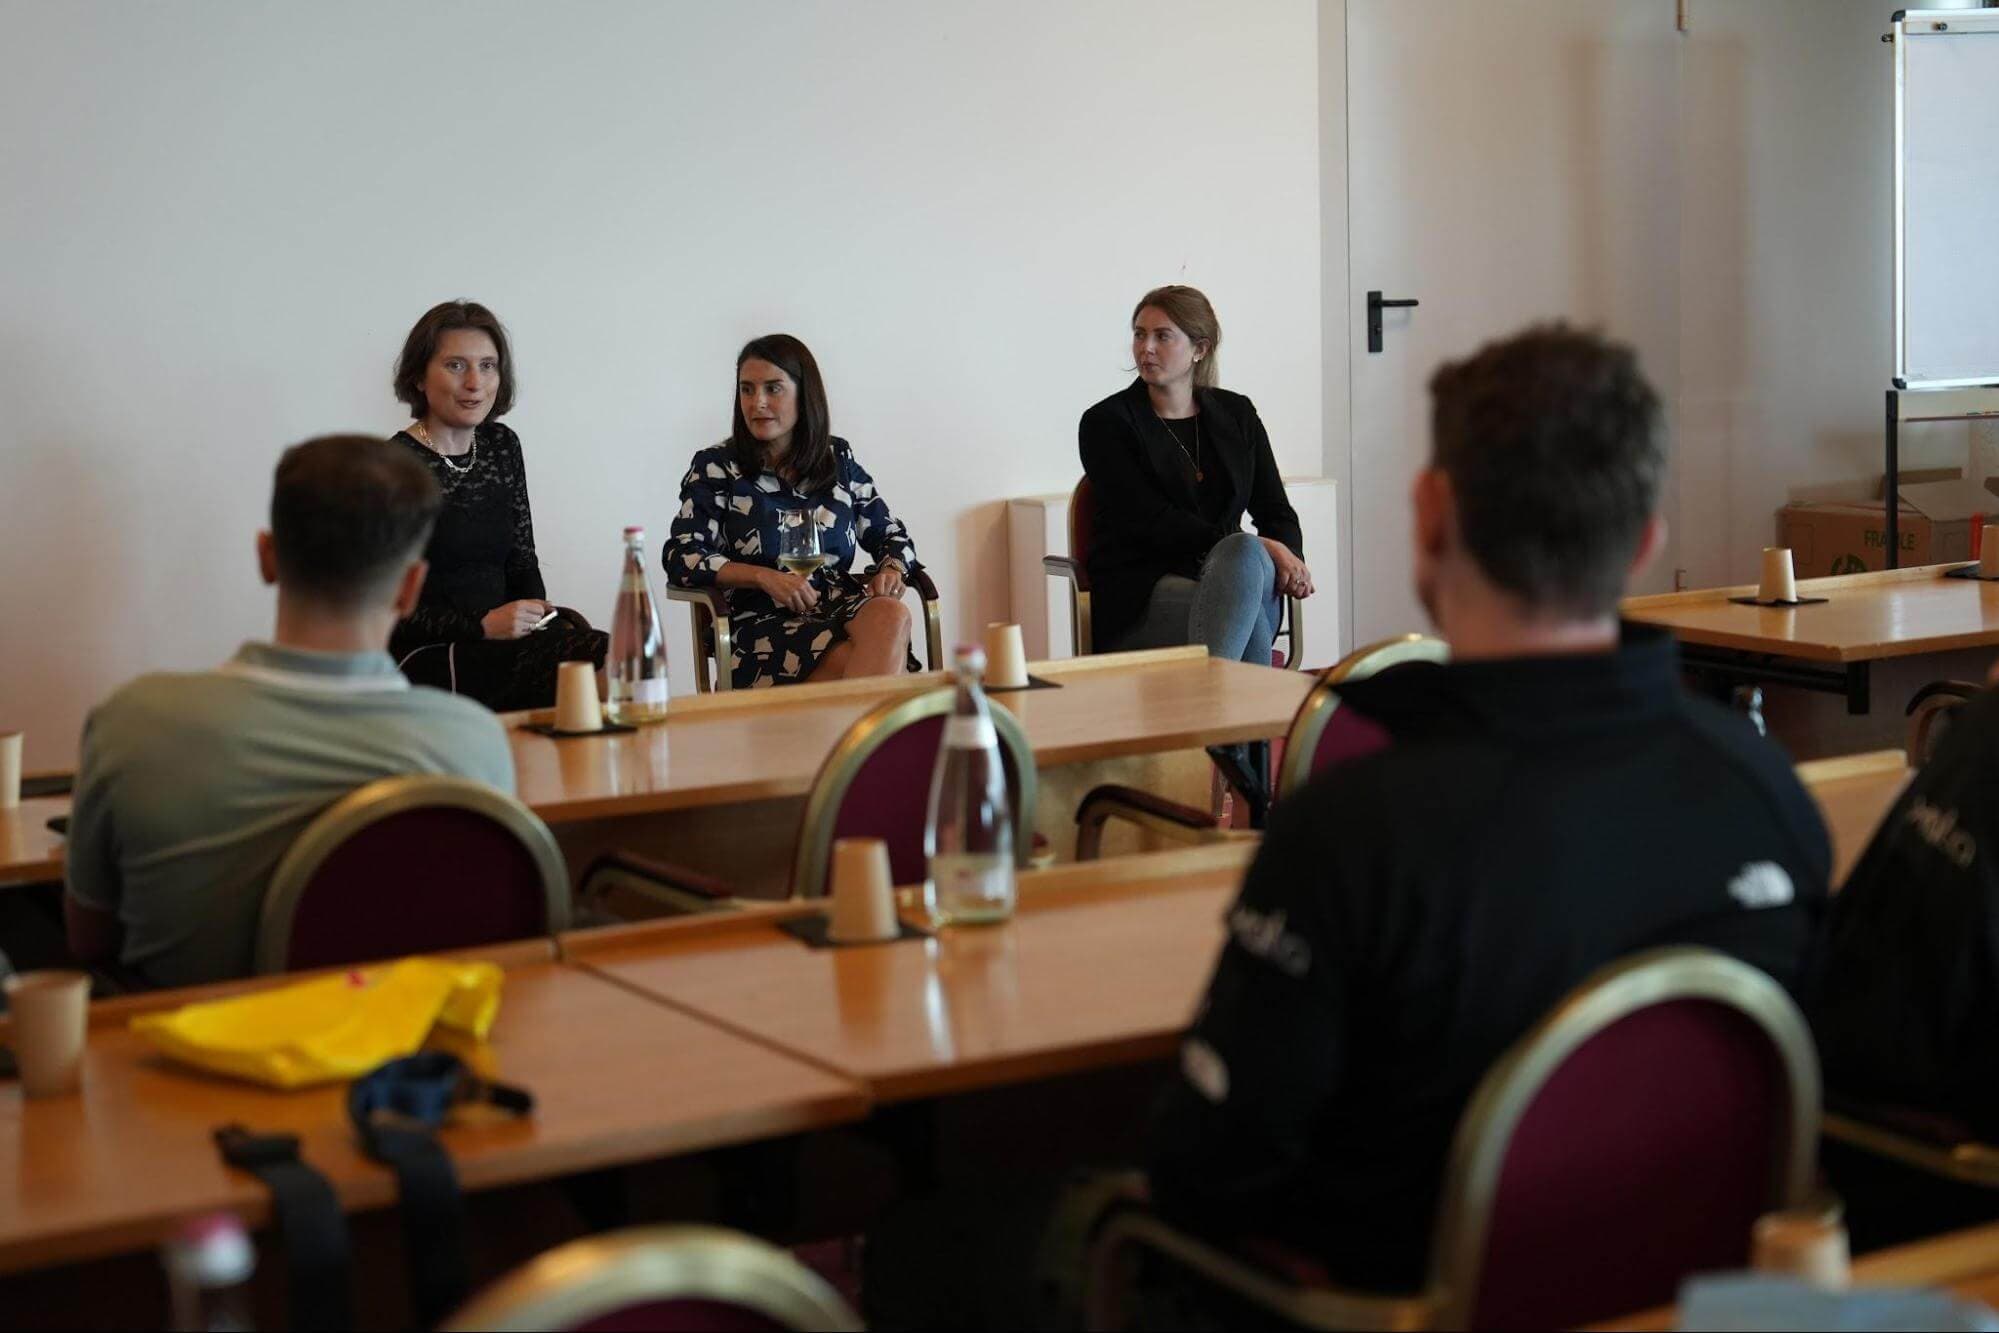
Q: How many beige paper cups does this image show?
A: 8